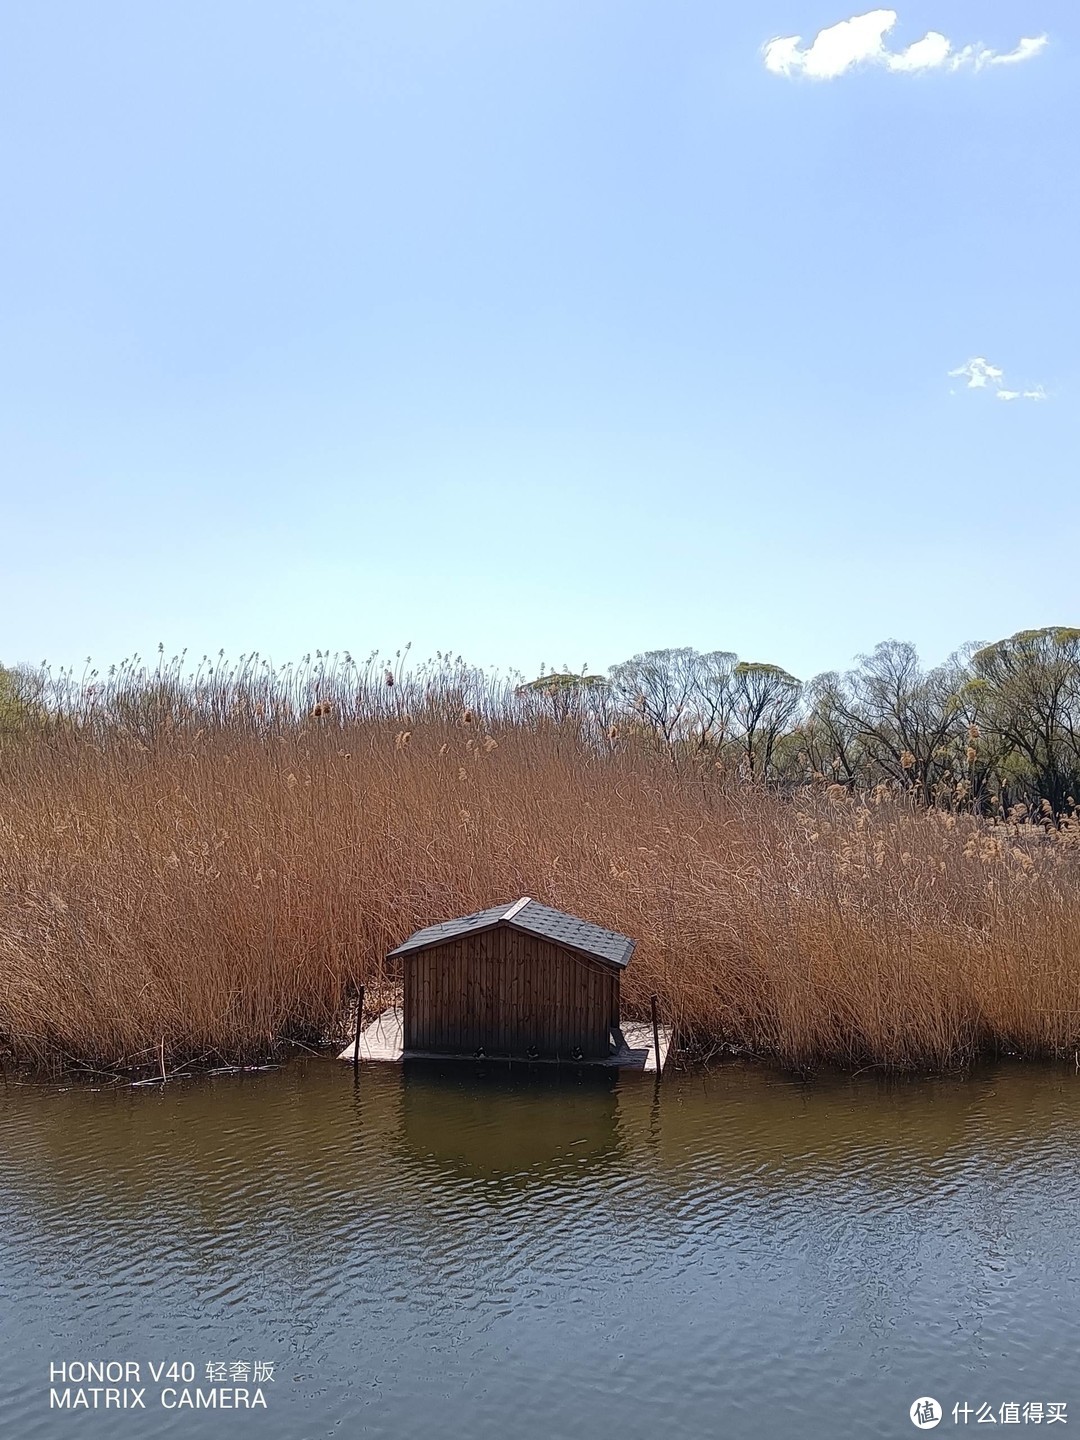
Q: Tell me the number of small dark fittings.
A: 3